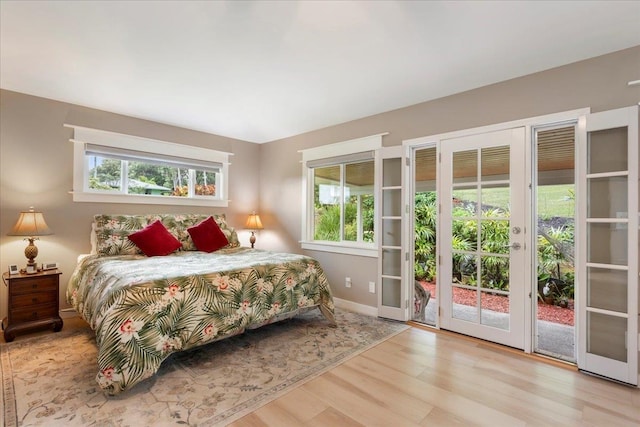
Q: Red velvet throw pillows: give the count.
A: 2